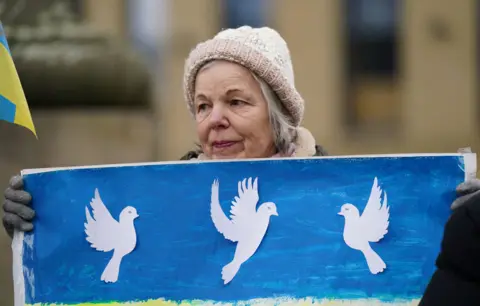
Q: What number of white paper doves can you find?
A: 3